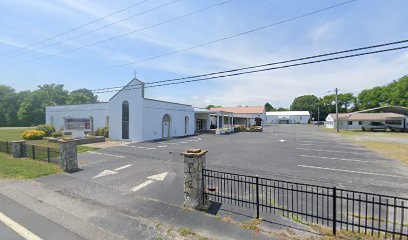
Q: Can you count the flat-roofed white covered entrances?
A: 1